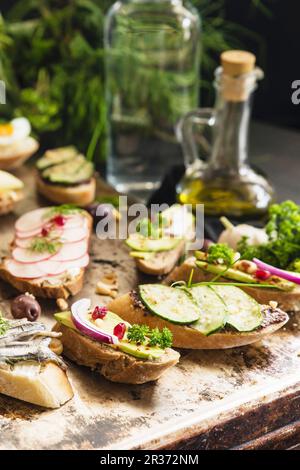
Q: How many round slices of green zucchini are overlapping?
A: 3